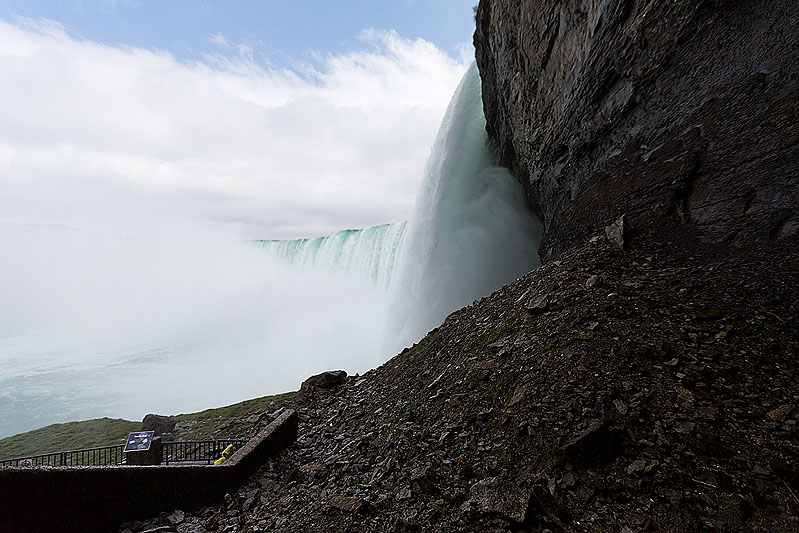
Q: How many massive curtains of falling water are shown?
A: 2